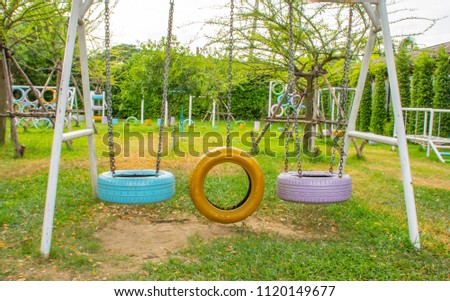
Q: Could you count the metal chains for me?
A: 7